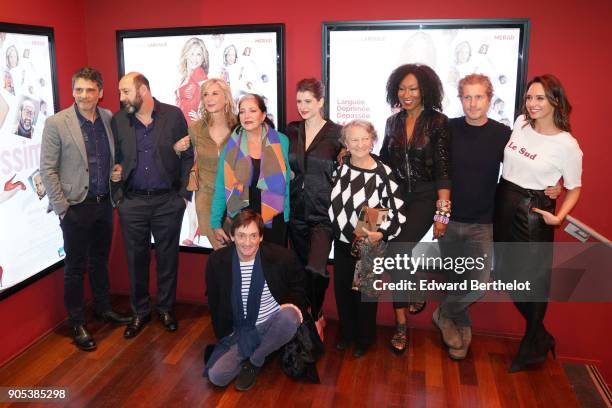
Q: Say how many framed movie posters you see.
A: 3